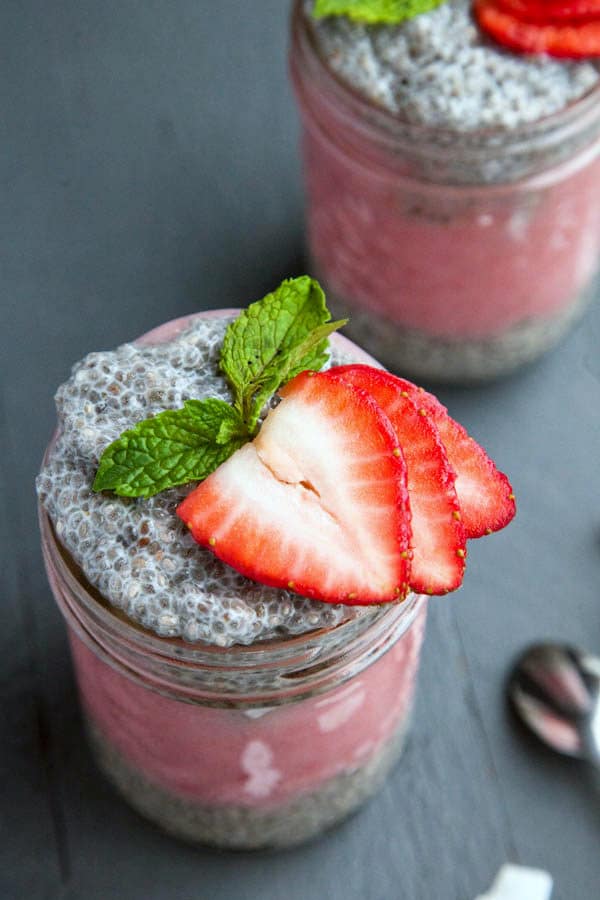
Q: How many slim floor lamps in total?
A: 0